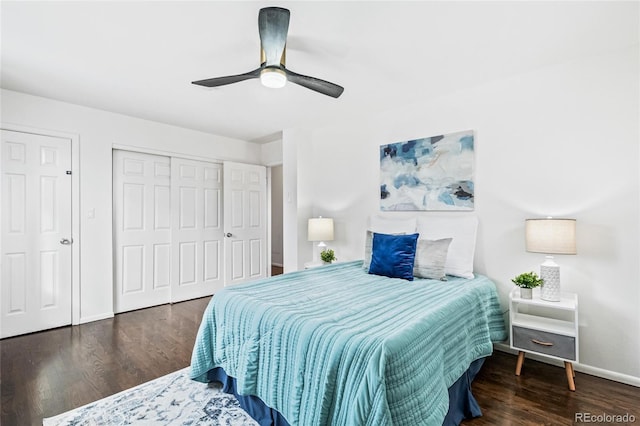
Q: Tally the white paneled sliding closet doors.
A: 2